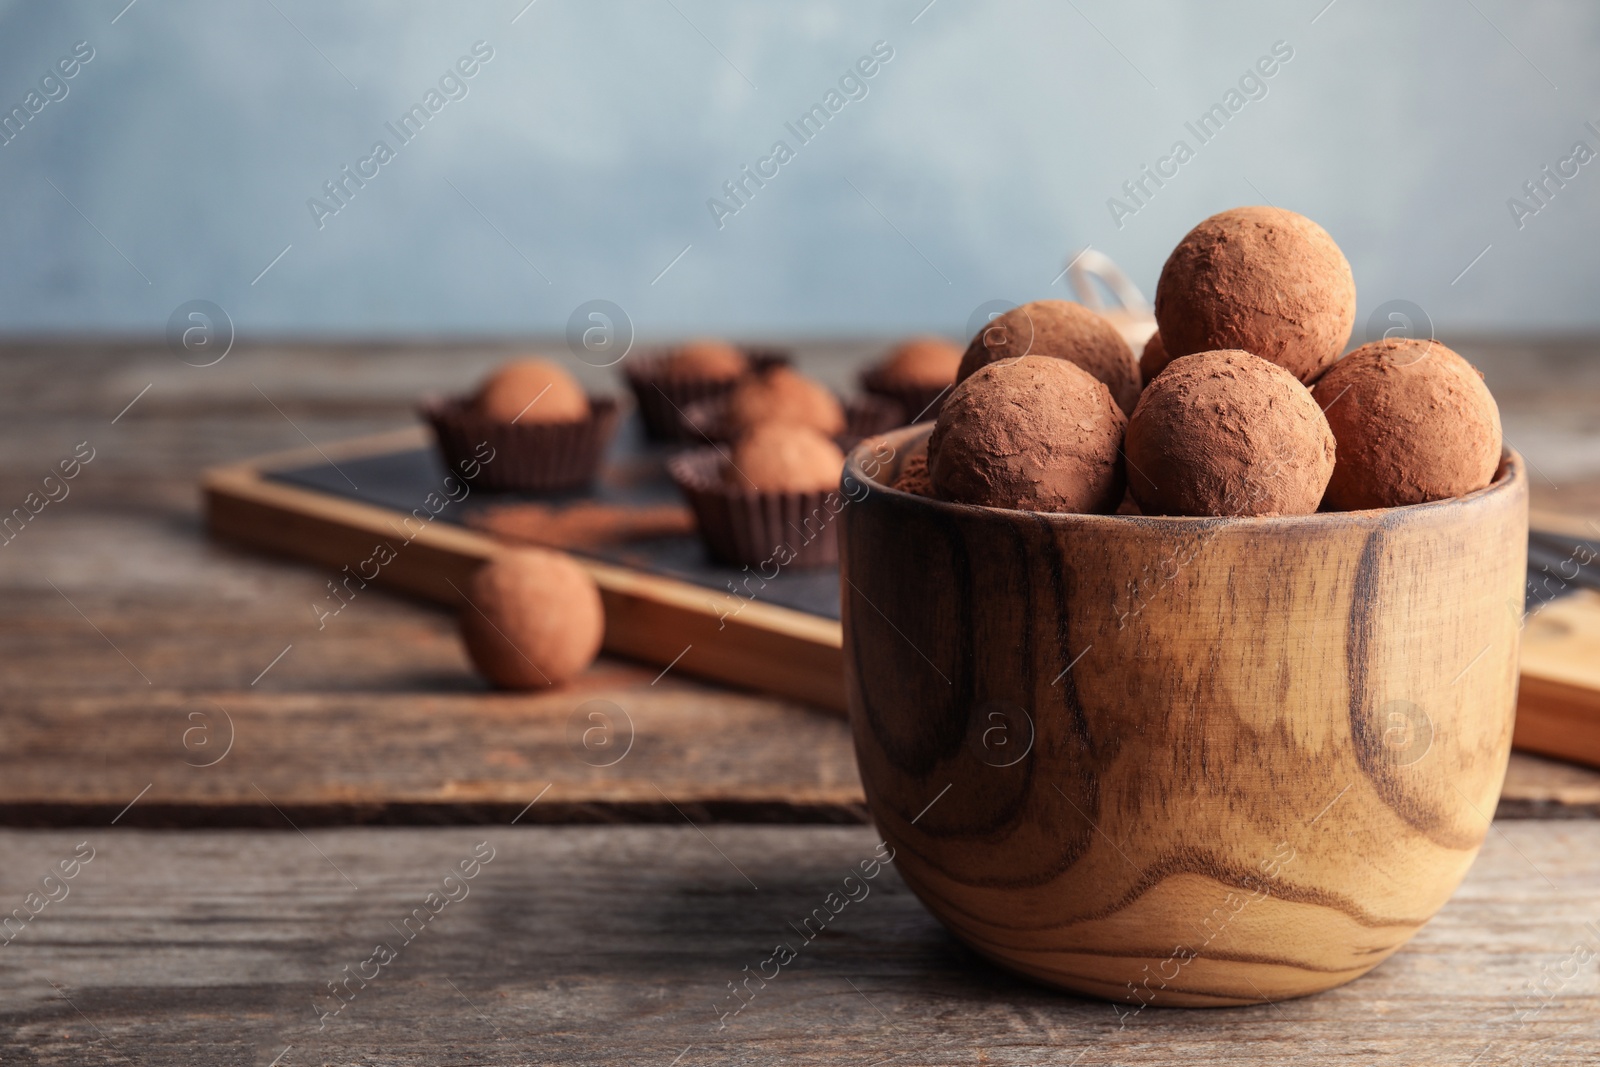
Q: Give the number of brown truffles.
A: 12